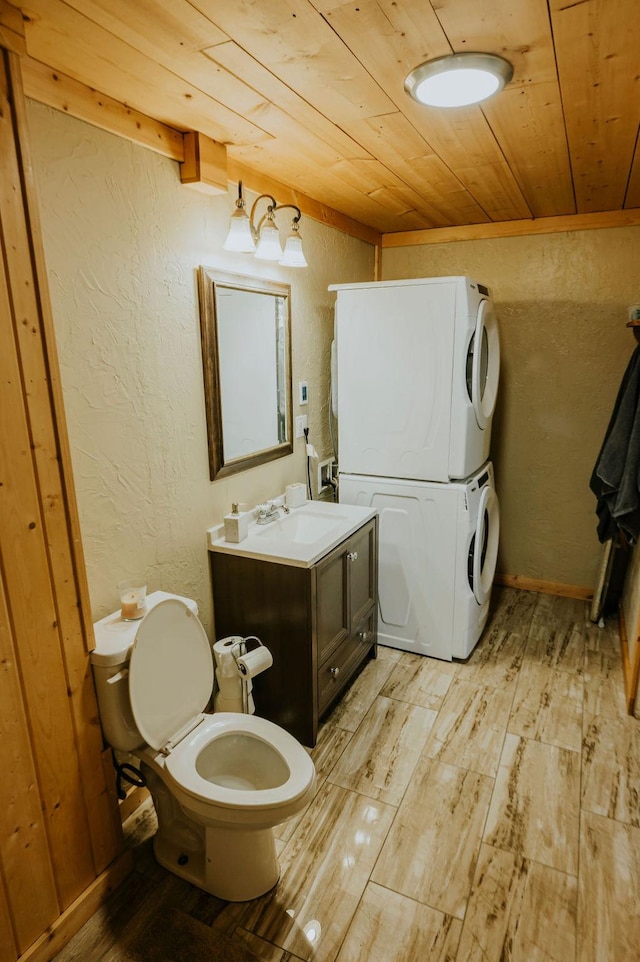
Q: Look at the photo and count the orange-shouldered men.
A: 0